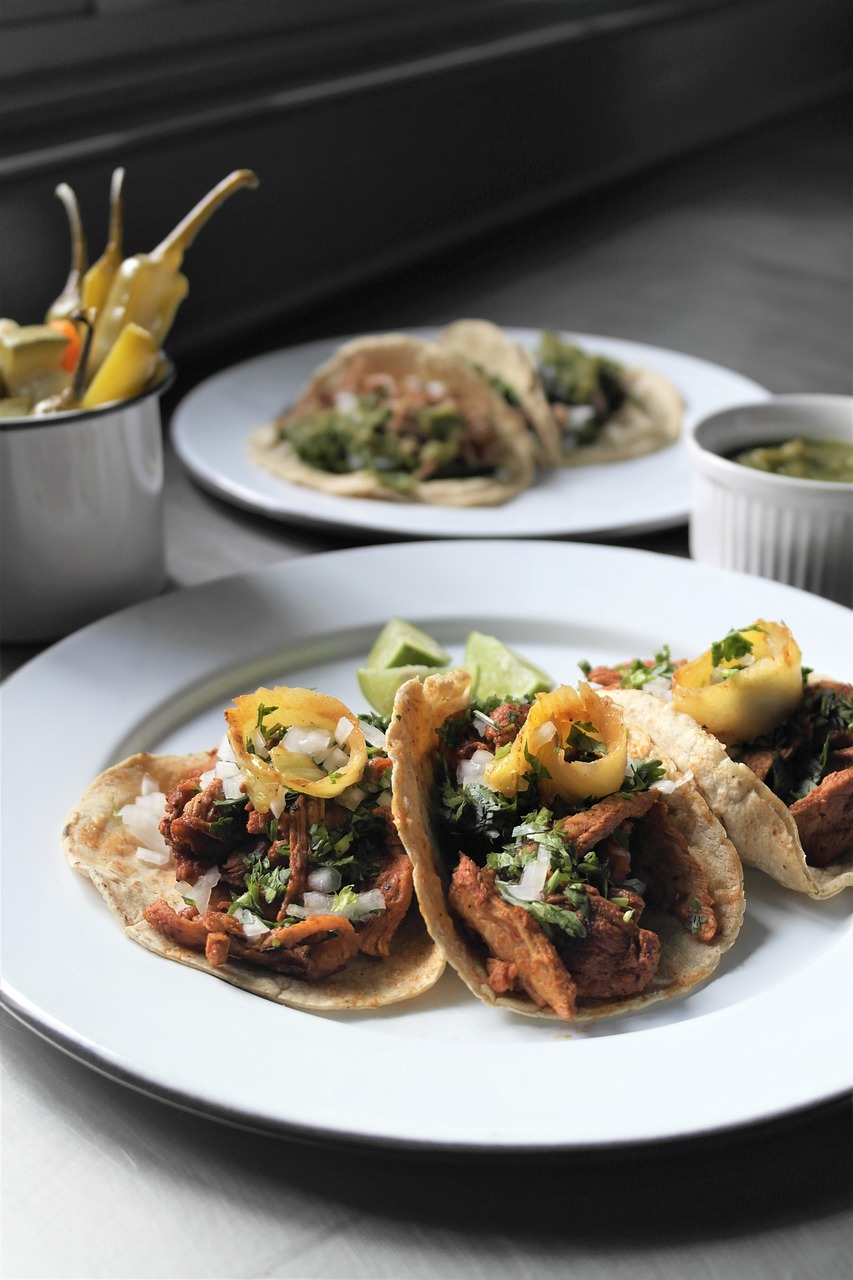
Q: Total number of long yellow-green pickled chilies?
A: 3